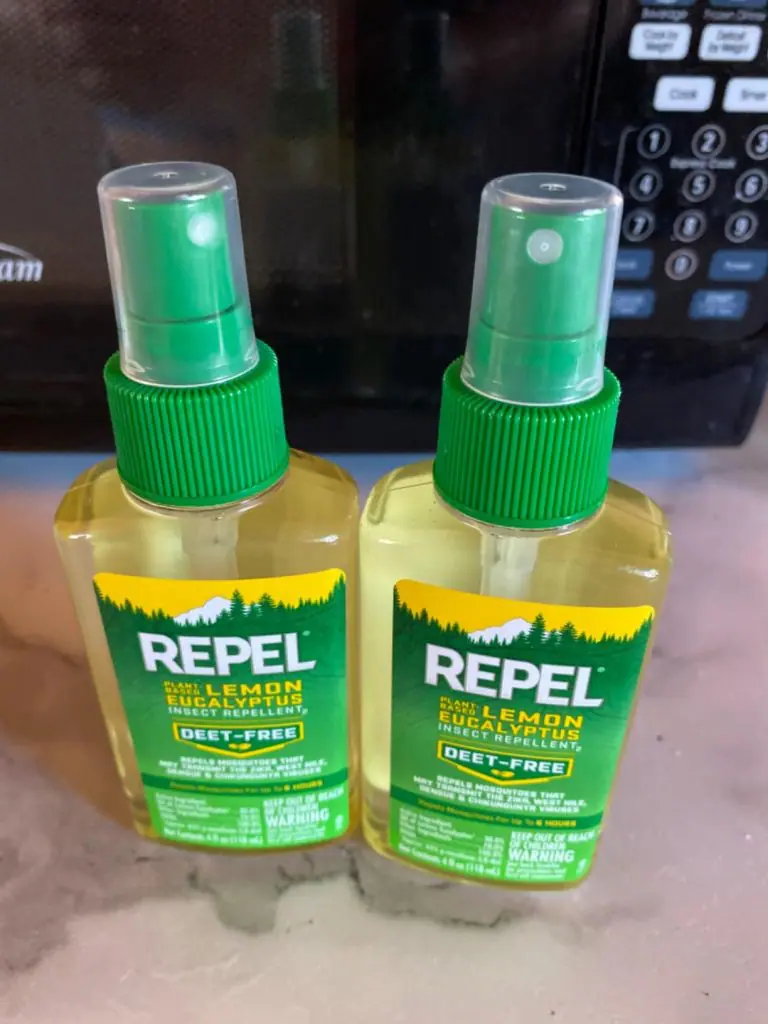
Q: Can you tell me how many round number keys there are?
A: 10